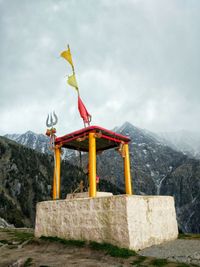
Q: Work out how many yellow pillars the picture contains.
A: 3